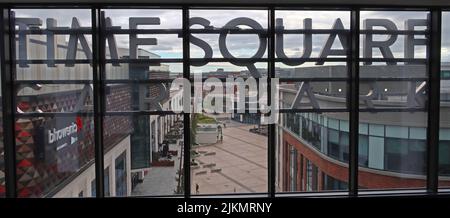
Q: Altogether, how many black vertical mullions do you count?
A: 6